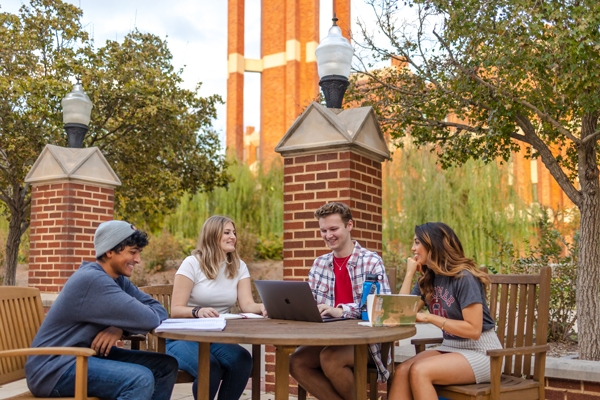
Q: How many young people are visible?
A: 4